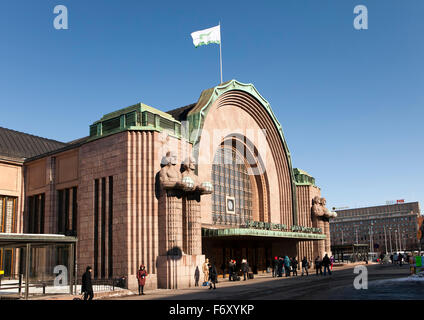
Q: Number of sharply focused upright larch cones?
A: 0